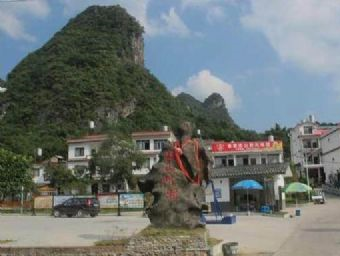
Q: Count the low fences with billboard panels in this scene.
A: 1